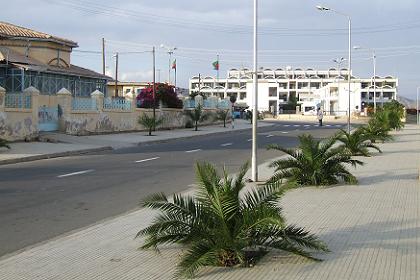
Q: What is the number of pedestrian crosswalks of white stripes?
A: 1